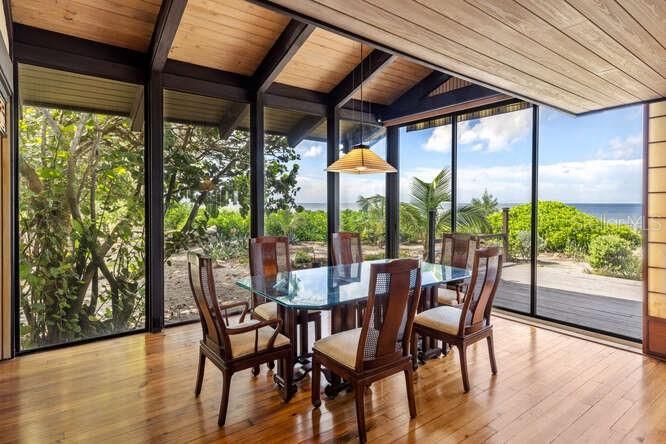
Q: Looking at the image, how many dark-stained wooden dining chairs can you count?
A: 6